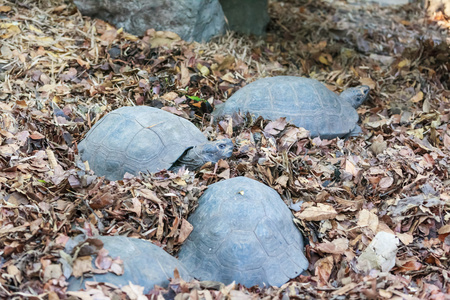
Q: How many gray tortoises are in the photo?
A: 4